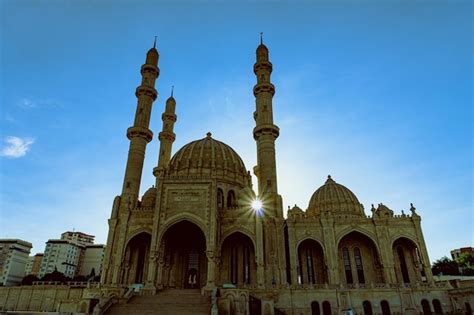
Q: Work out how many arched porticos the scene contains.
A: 6